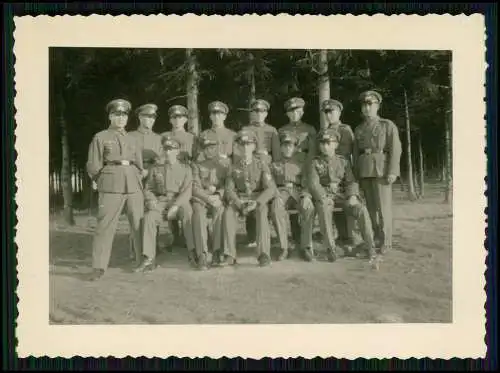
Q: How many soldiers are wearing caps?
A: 13